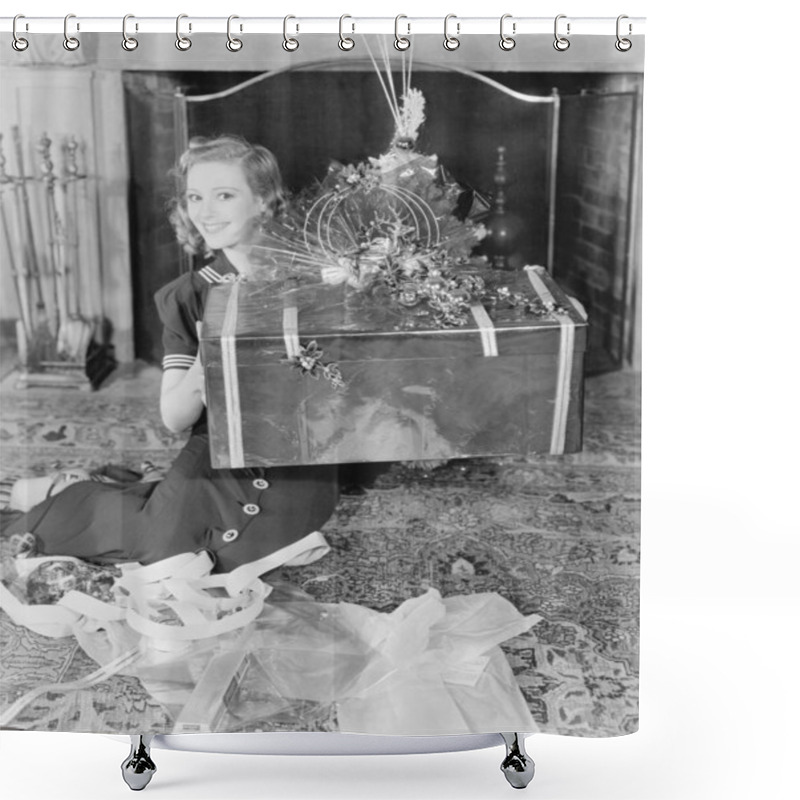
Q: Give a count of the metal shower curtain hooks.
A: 12